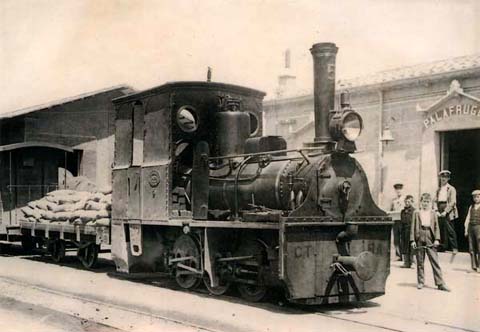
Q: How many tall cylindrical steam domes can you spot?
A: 1